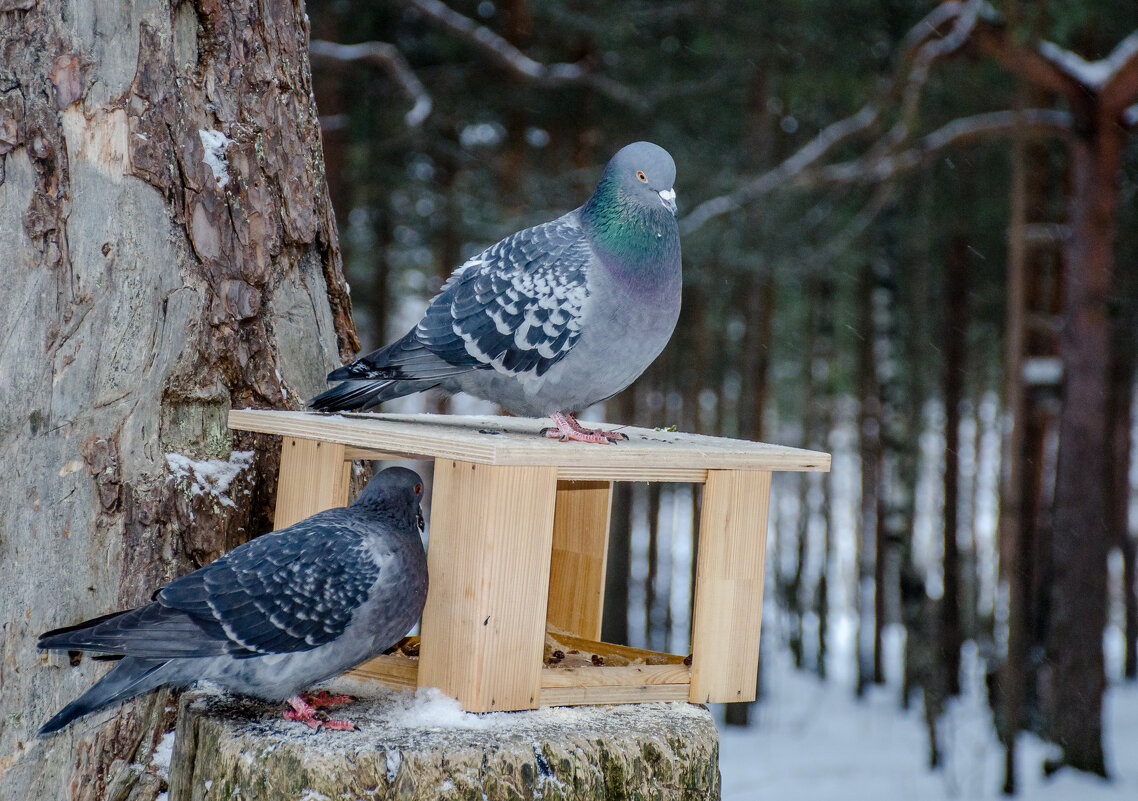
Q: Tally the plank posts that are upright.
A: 4